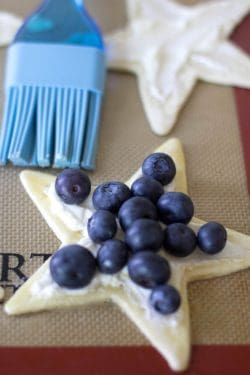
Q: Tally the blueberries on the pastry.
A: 14